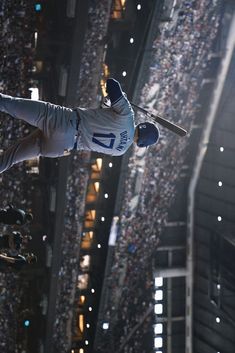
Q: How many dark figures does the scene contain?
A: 3